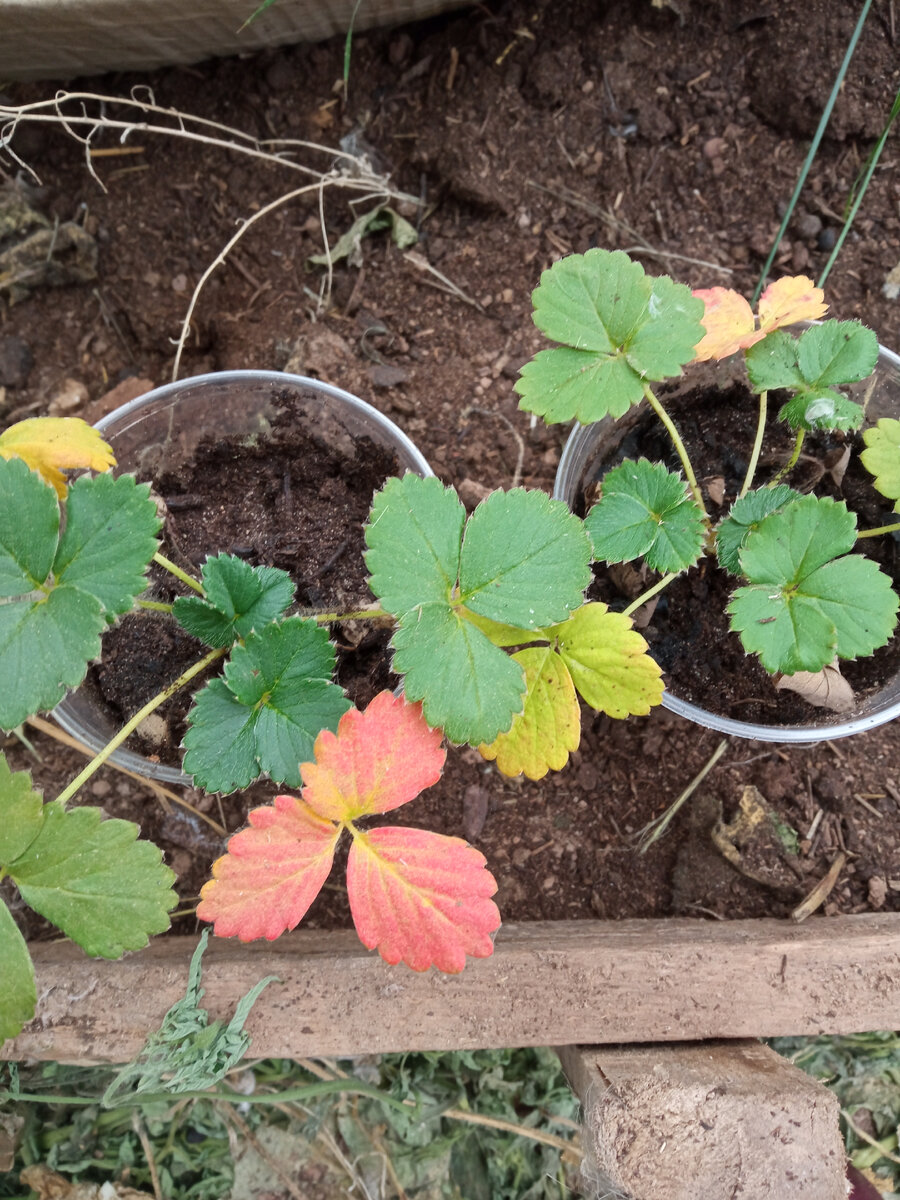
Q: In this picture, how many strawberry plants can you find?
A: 2